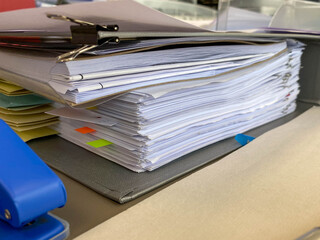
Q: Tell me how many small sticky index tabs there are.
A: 3